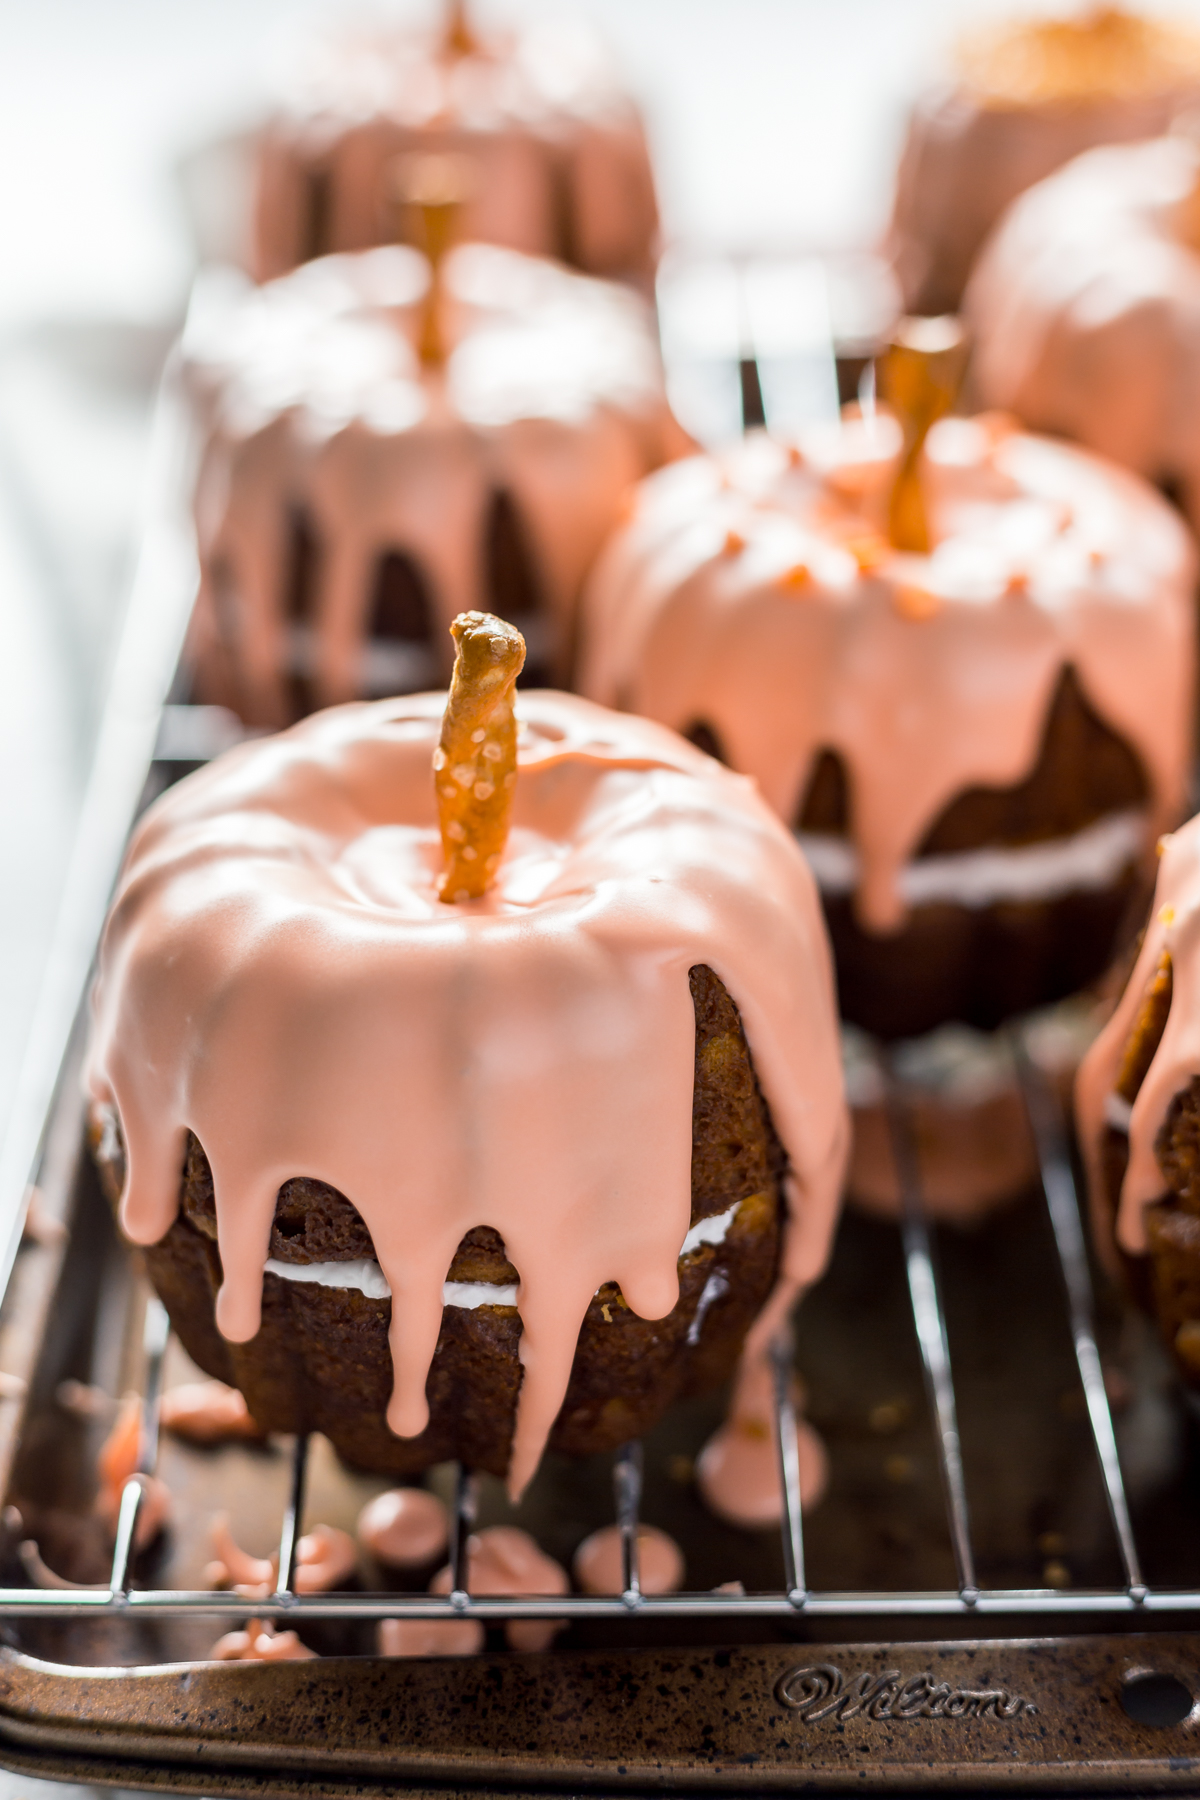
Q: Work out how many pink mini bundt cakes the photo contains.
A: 7